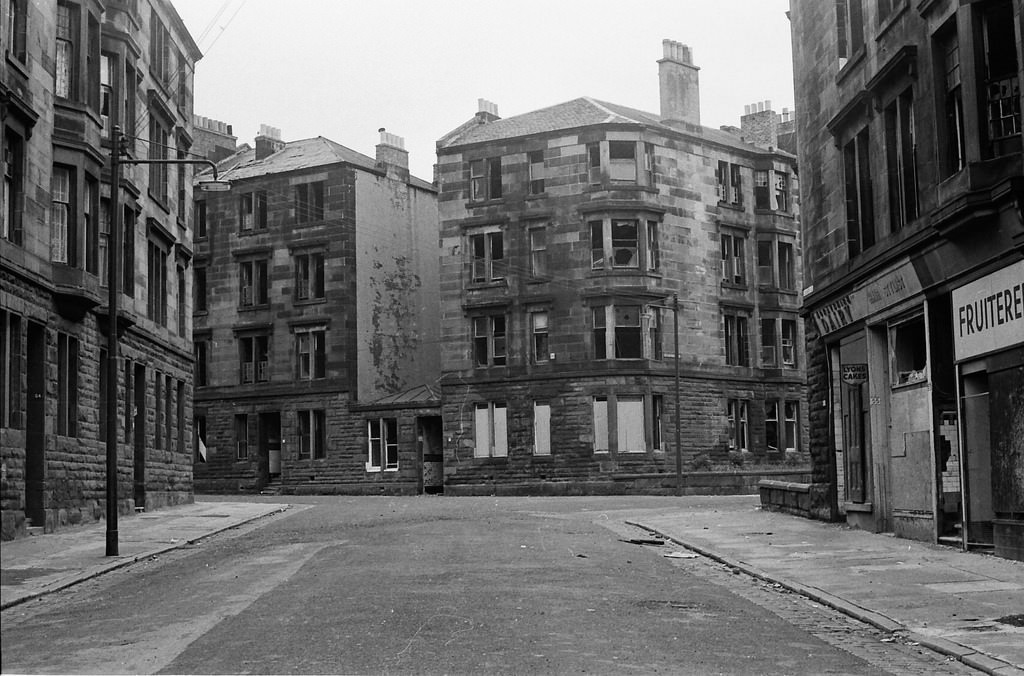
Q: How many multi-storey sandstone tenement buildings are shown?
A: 4